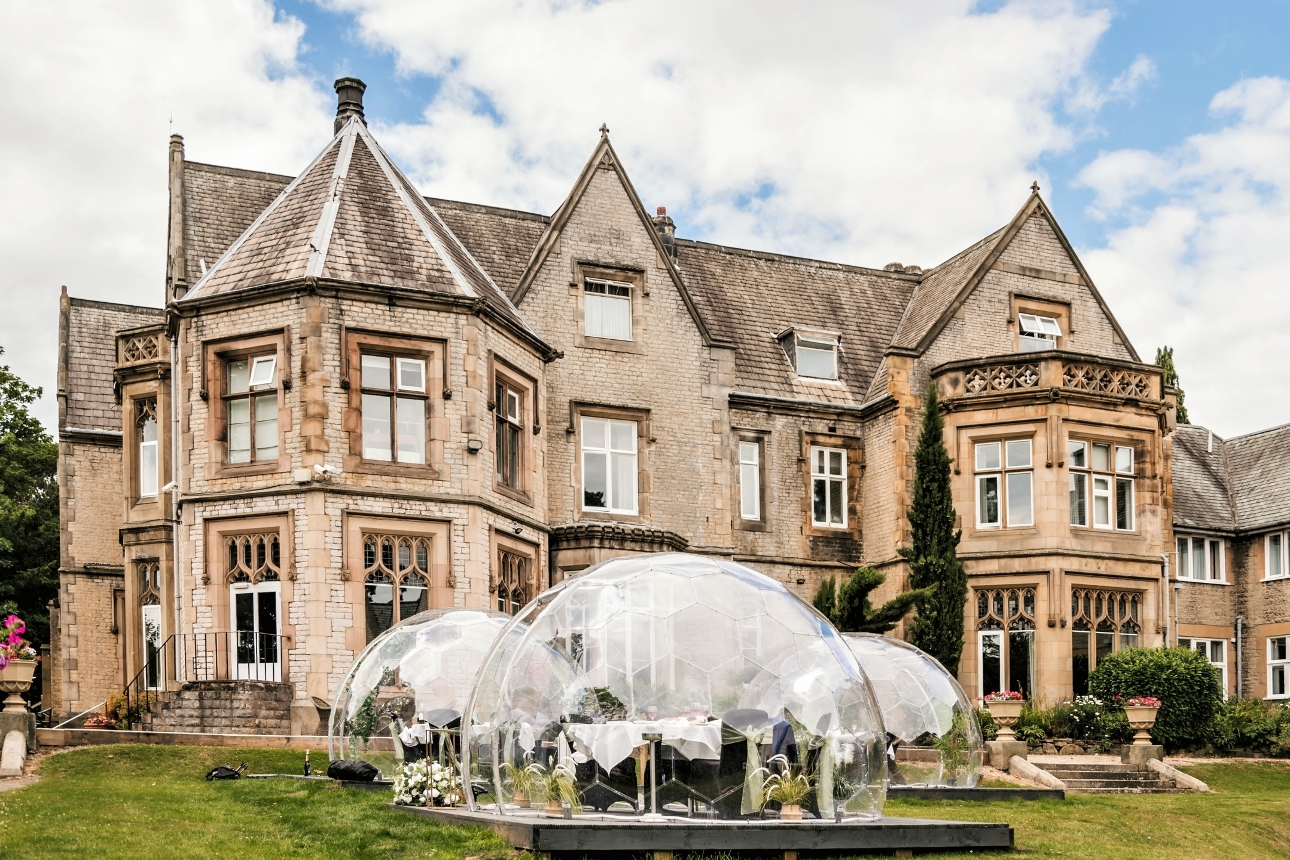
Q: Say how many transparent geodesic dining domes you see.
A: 3